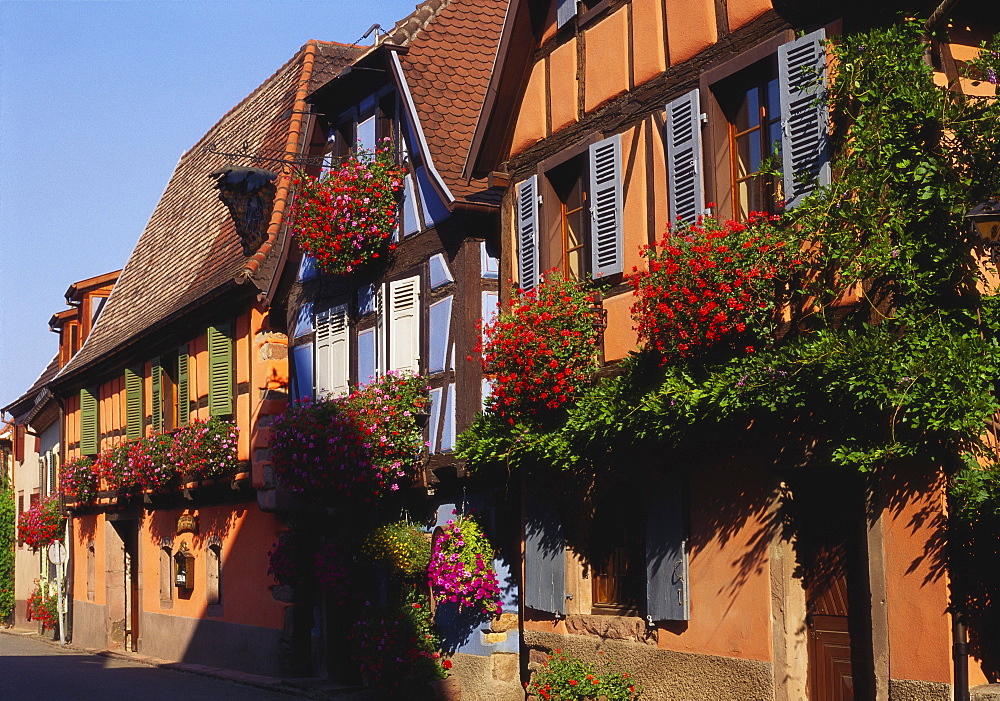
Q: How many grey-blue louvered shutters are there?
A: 4